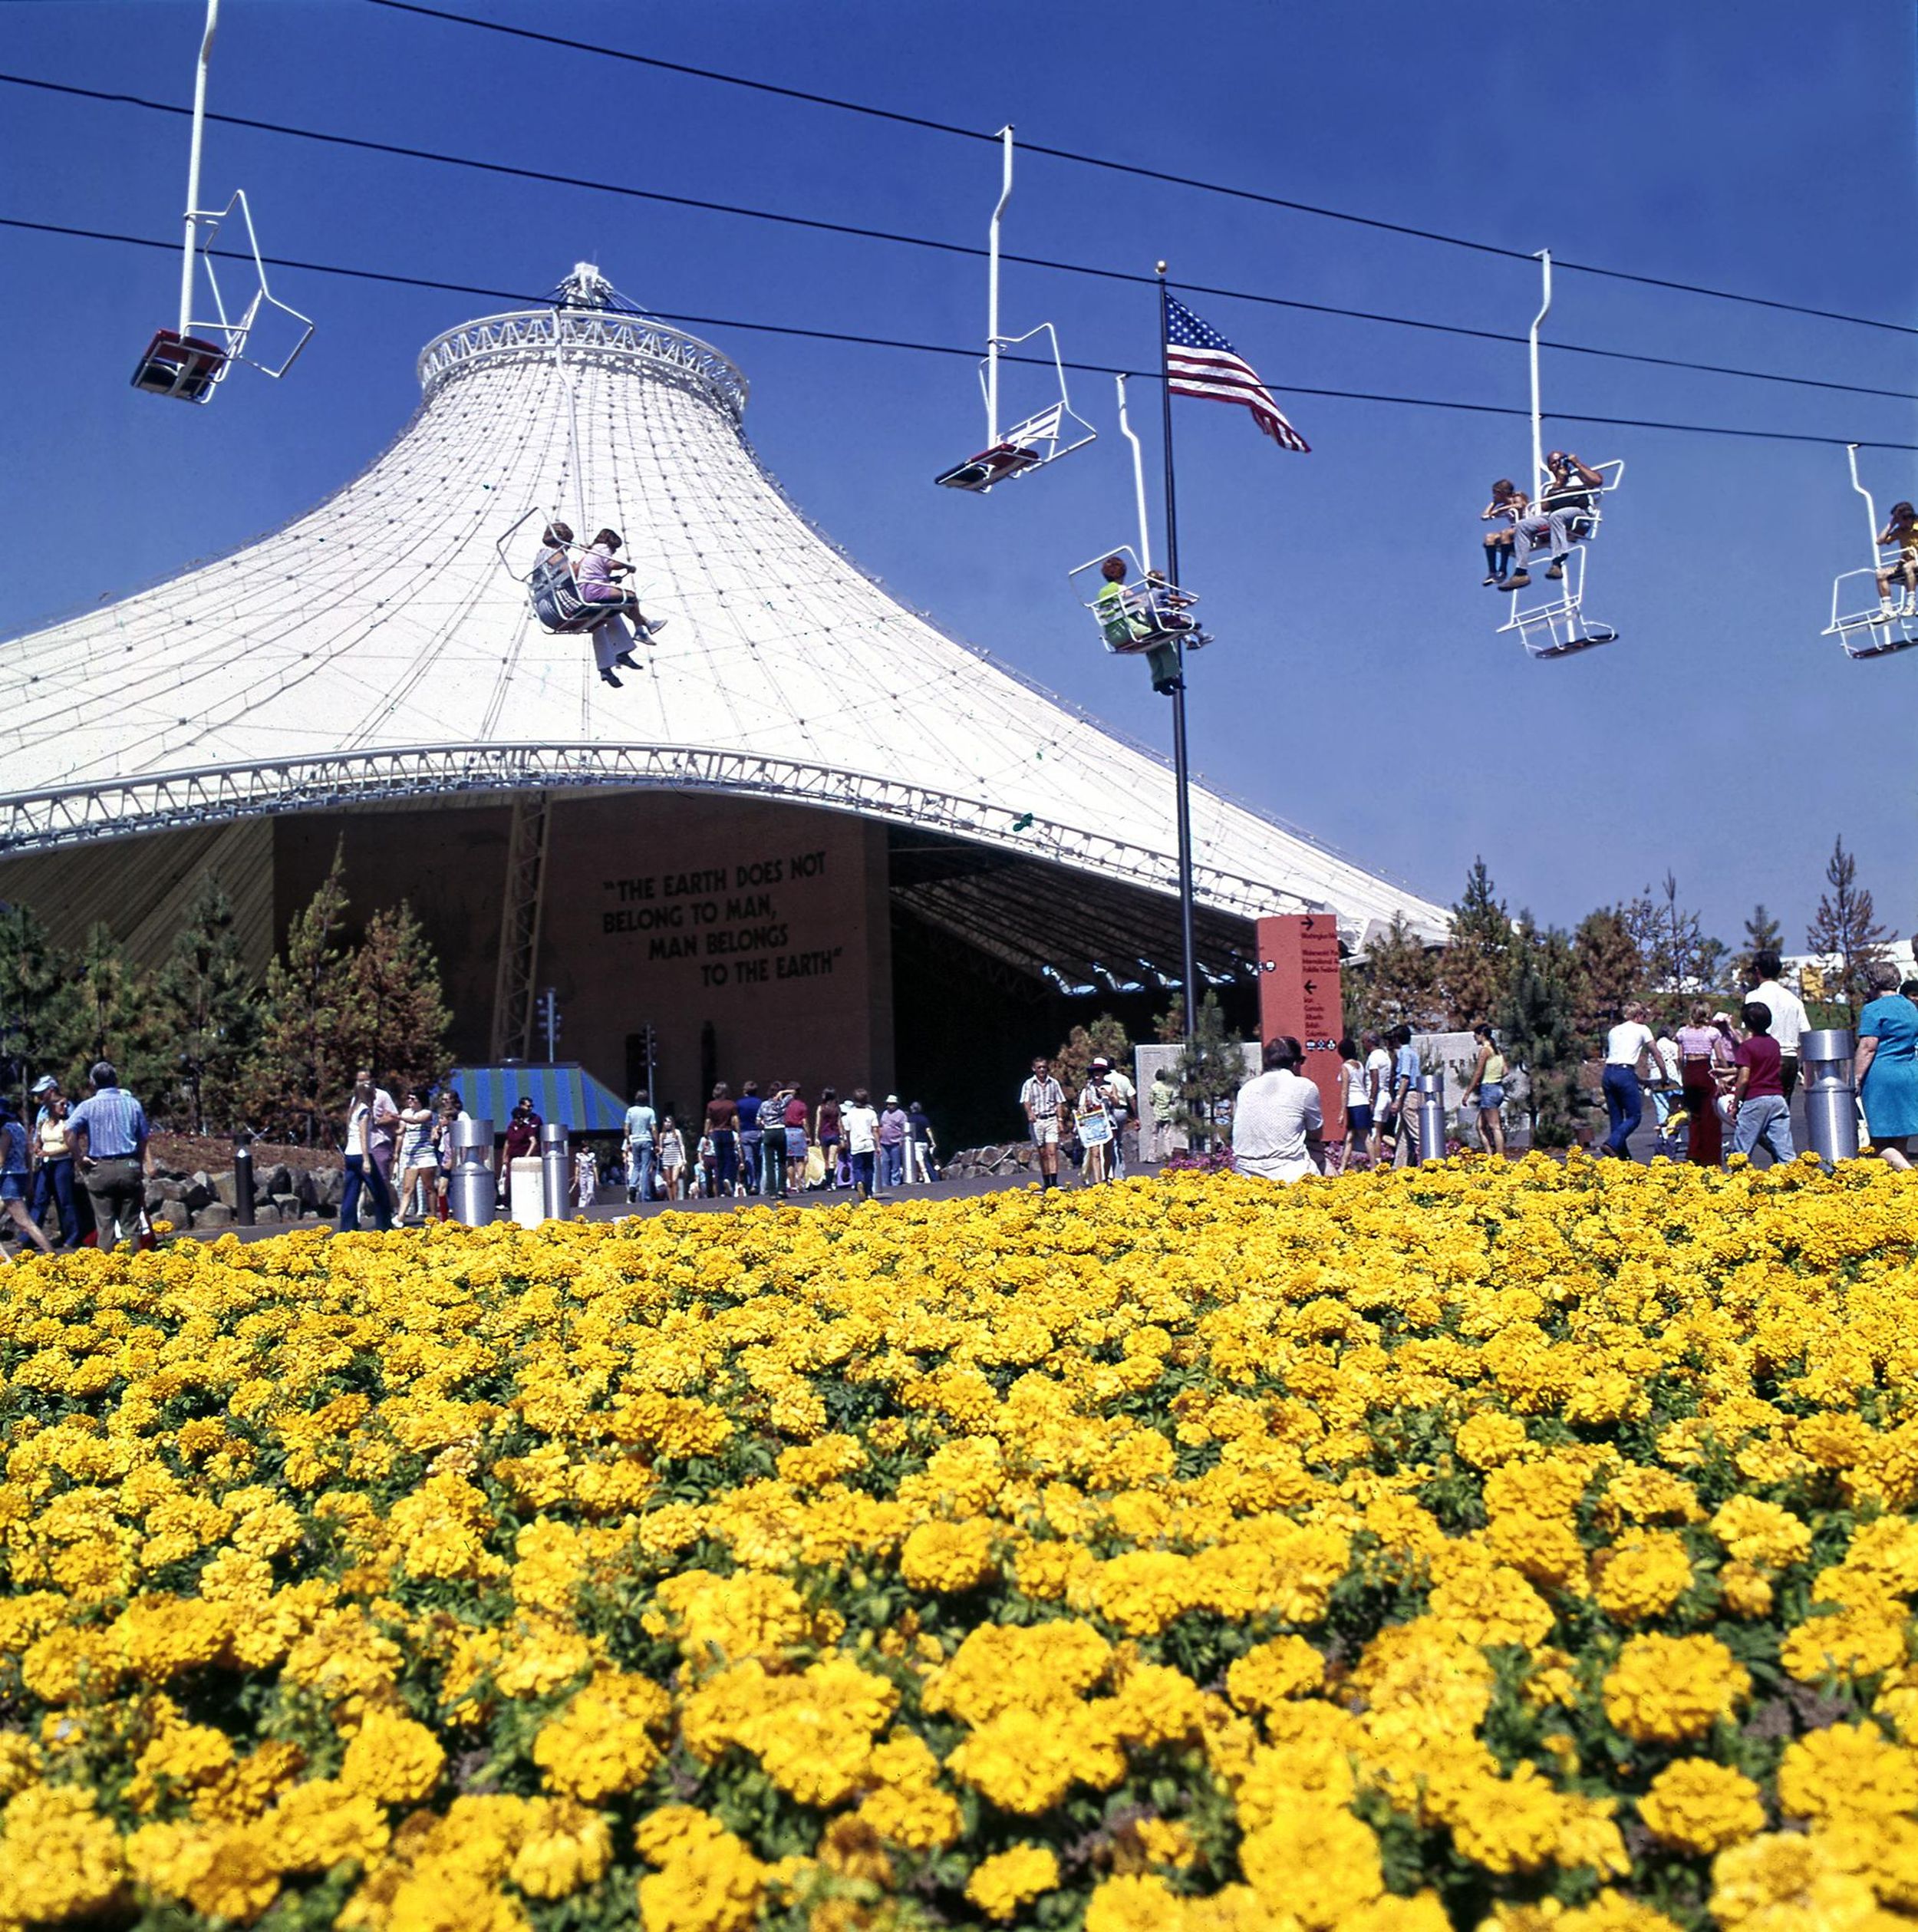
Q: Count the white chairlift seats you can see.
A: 8